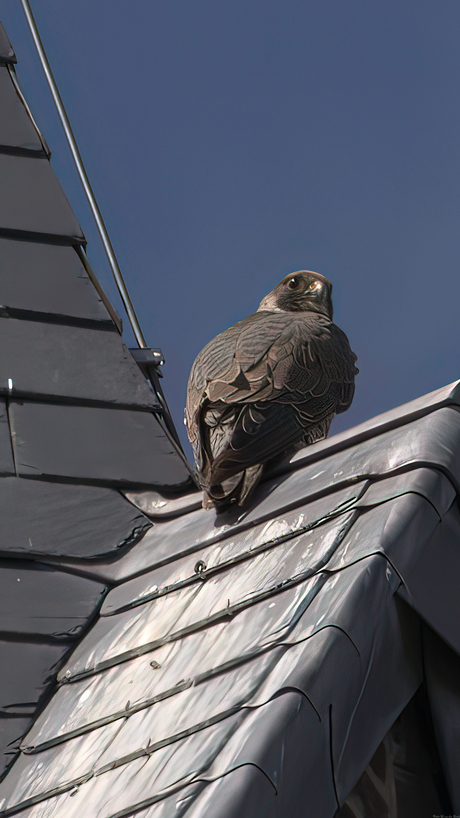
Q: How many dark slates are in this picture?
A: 11